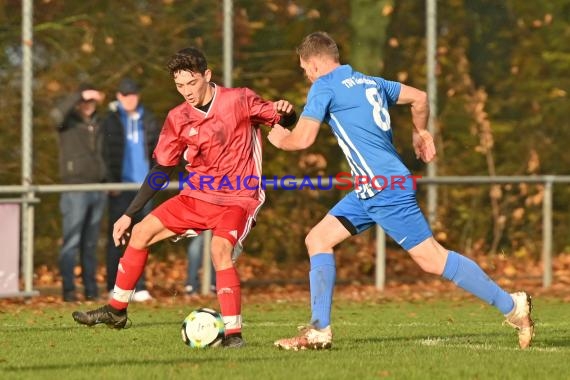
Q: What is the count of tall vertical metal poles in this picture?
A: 3